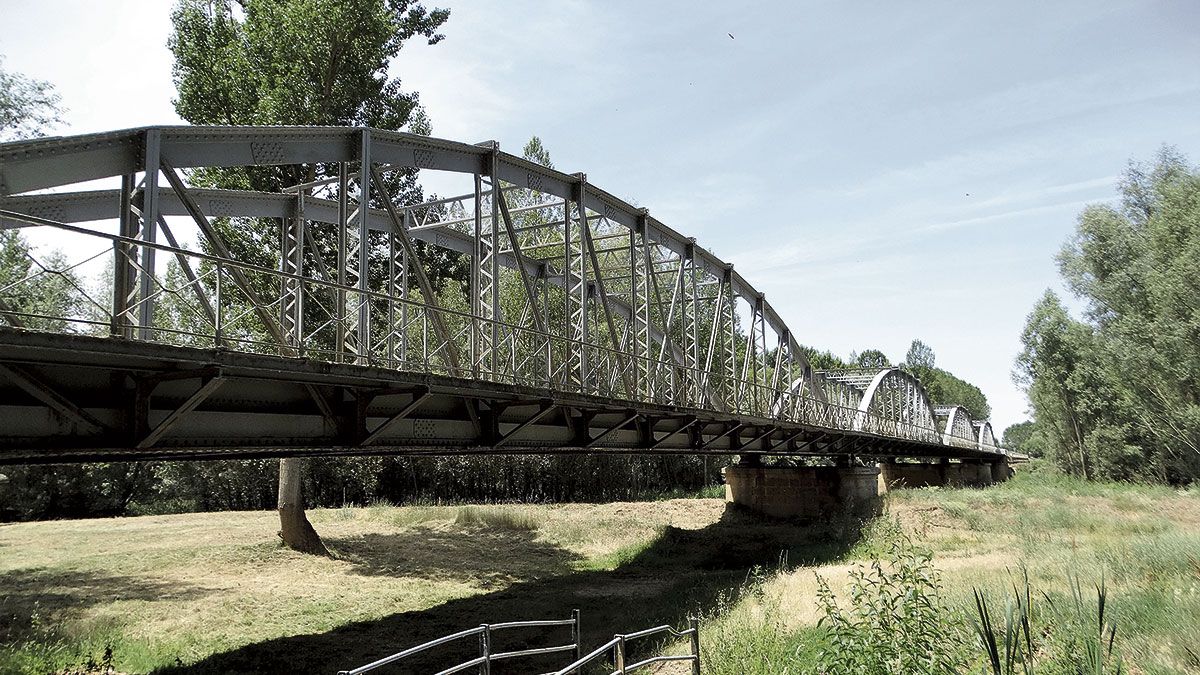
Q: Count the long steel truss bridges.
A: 1